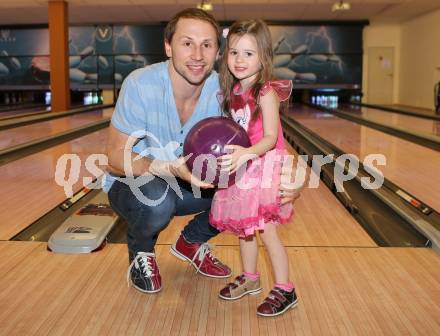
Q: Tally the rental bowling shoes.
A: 4